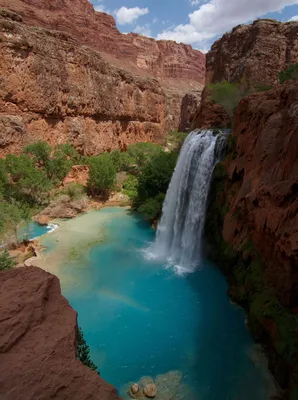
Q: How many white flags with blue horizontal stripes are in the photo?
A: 0